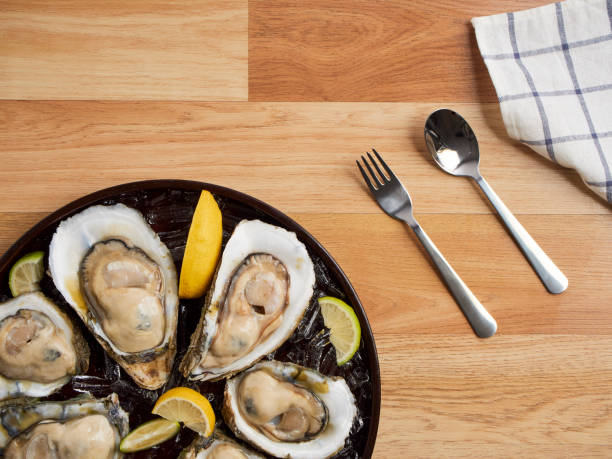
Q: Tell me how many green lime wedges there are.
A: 3